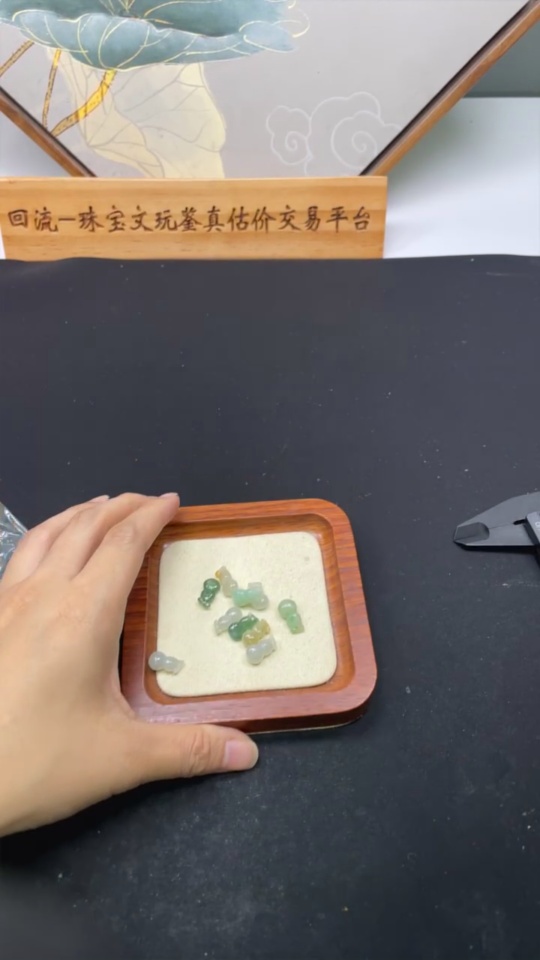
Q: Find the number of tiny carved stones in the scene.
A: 10